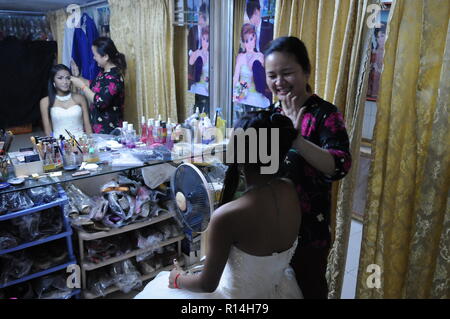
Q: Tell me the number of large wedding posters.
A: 2